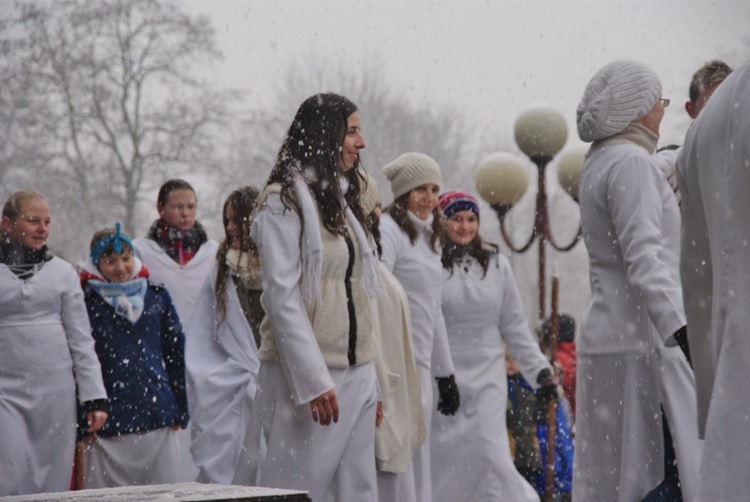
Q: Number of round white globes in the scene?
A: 3